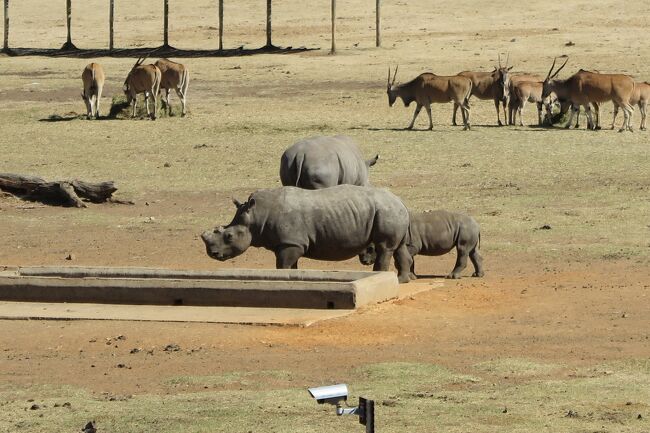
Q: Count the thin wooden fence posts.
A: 8